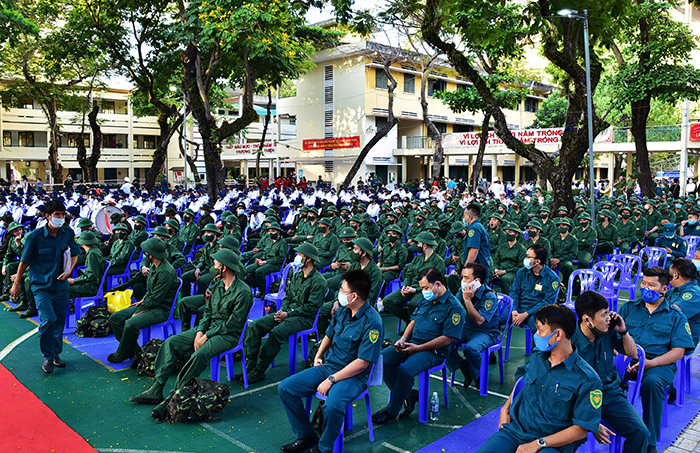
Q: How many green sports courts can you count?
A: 1